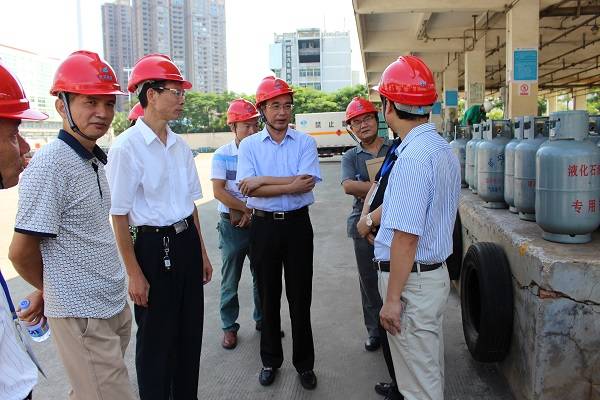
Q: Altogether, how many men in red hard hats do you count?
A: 8